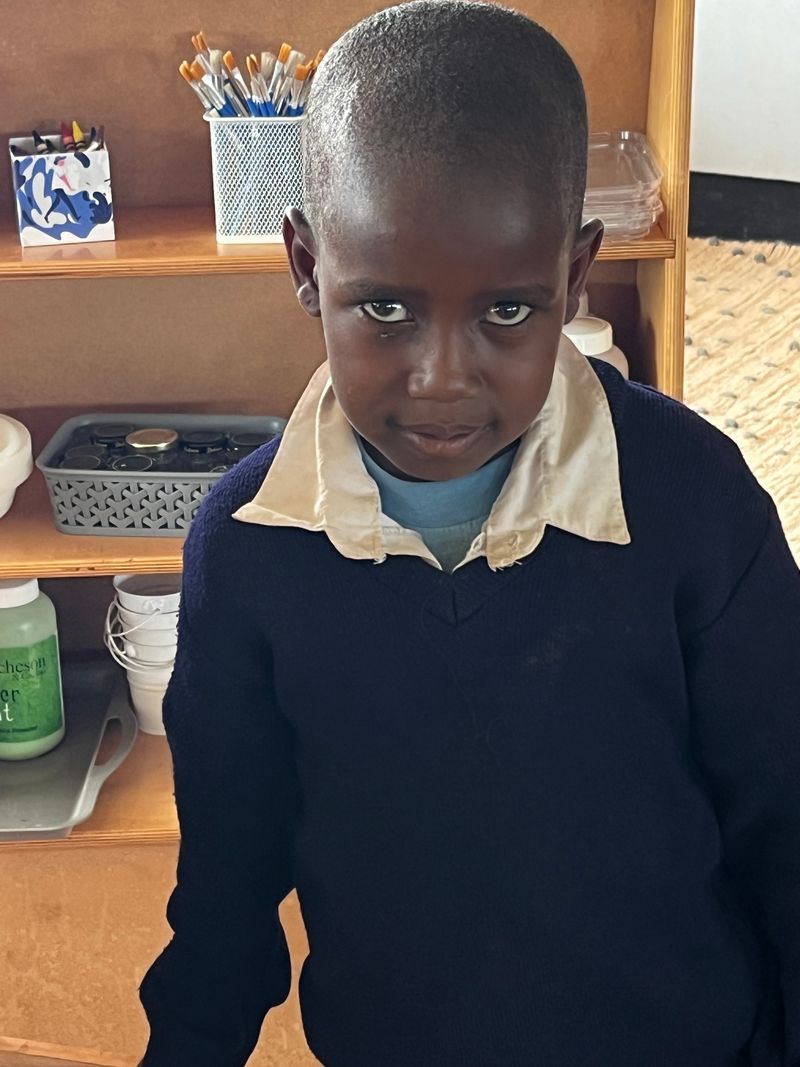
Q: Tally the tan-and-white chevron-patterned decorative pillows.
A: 0